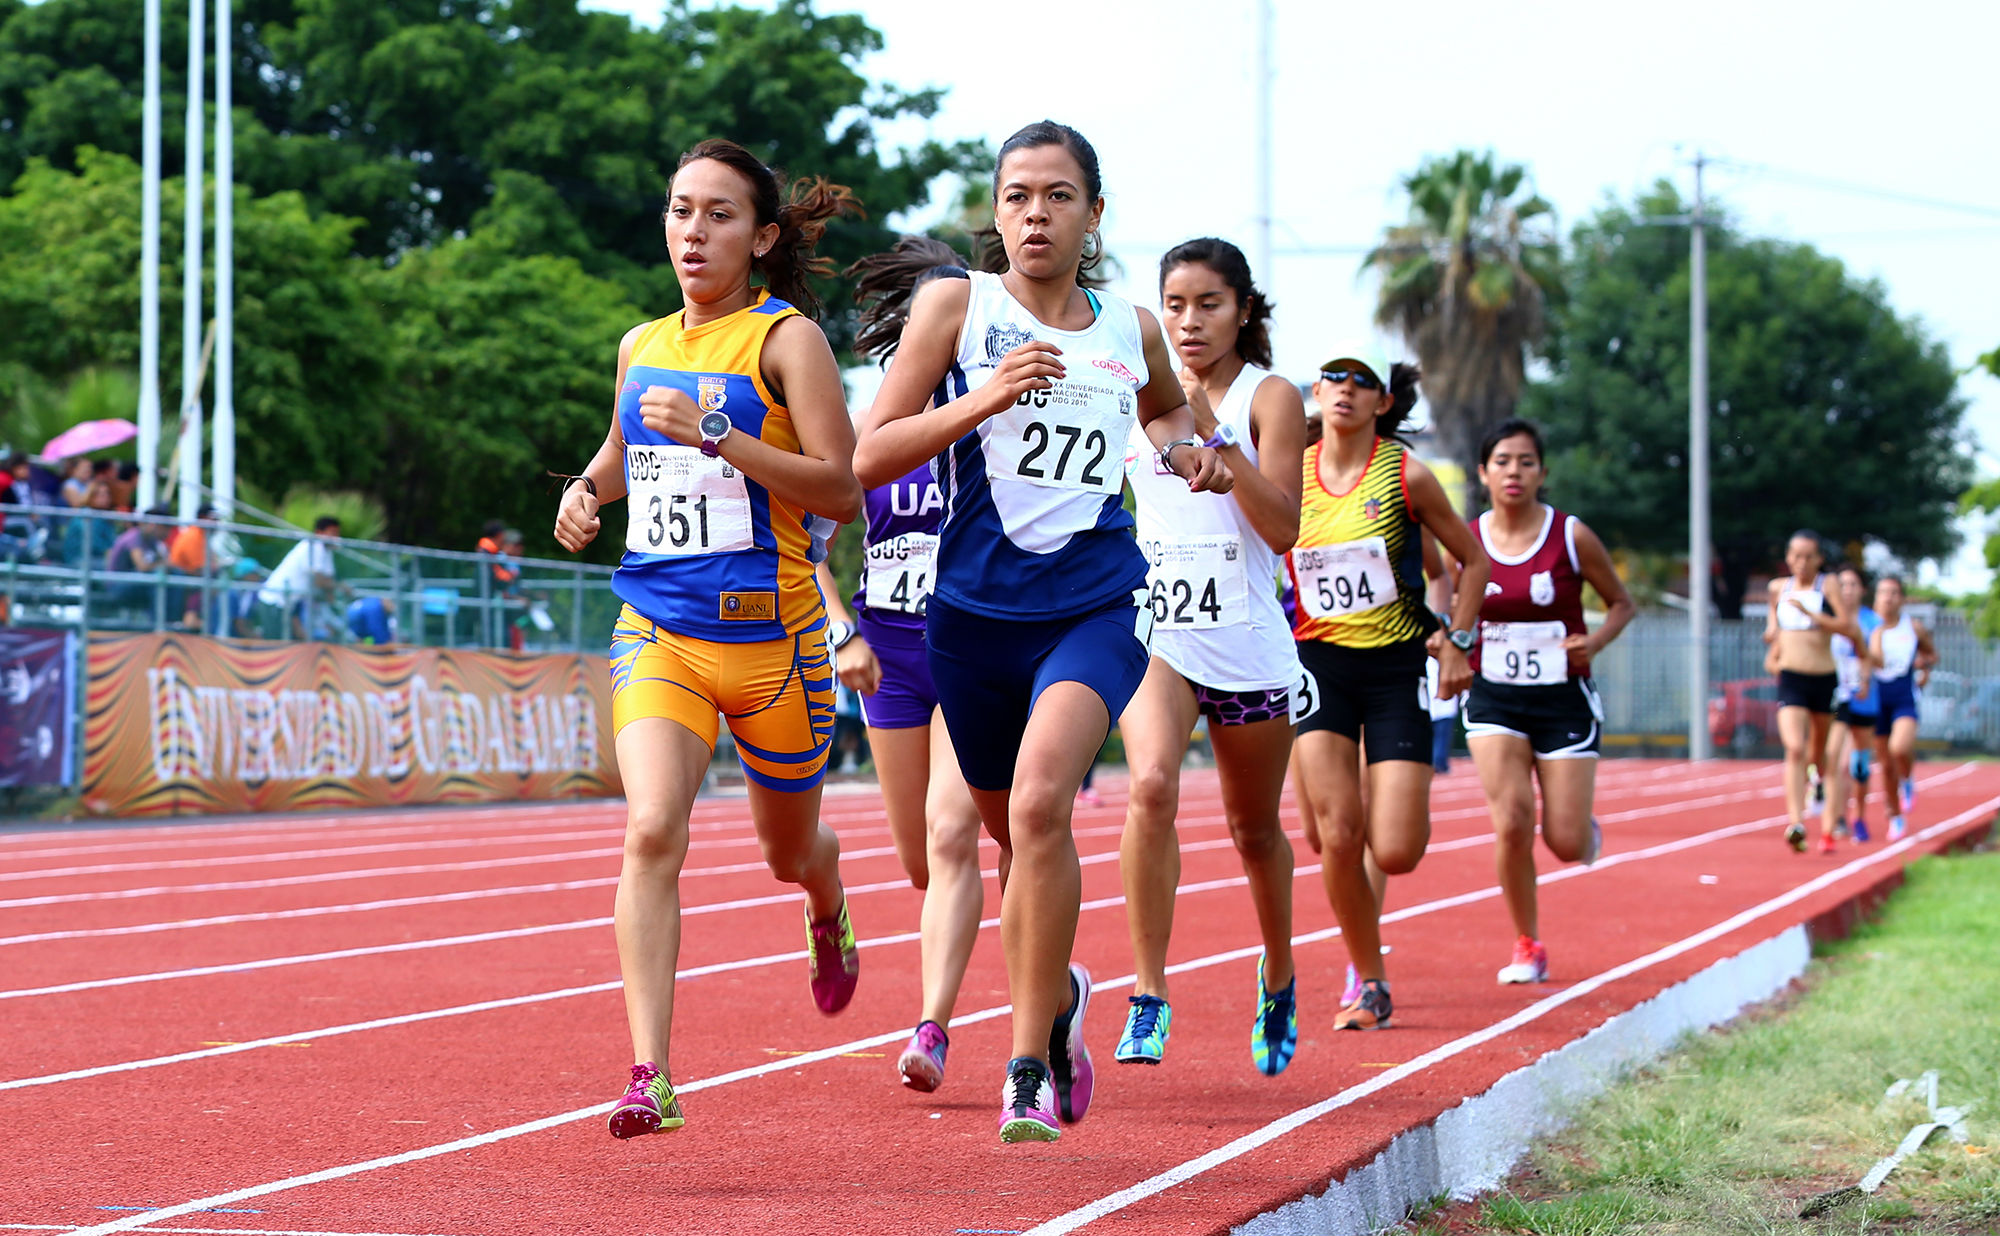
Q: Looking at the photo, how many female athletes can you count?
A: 9